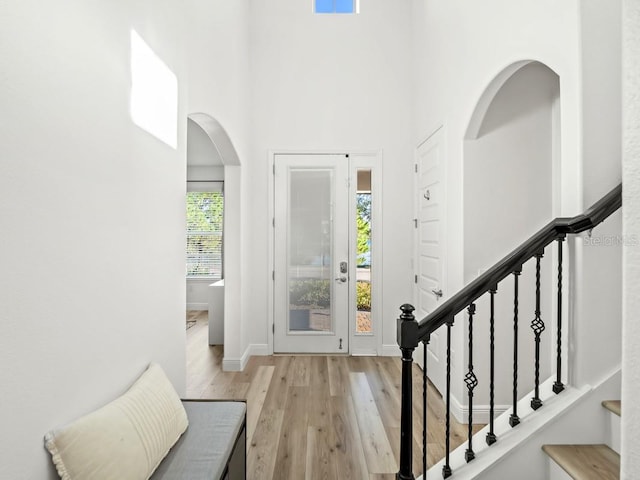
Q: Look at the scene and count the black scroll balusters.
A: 2